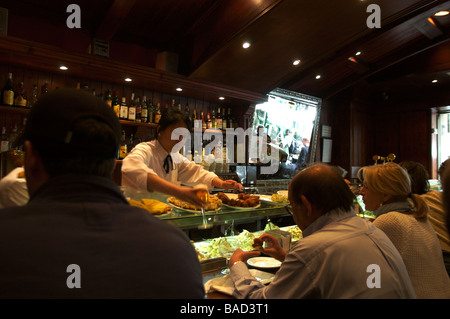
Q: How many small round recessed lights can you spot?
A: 10